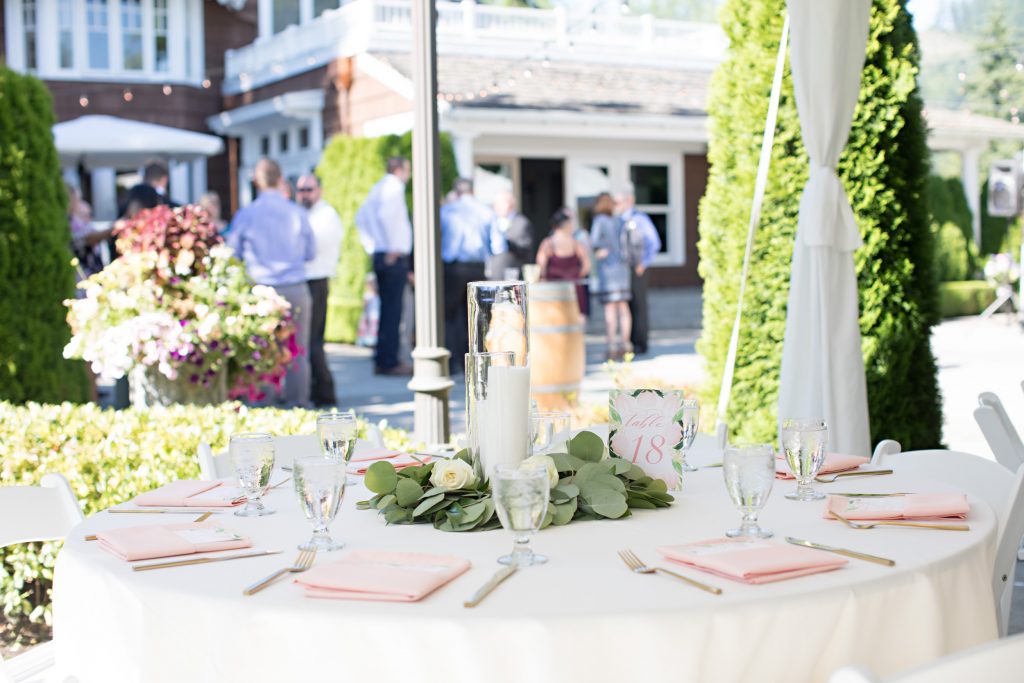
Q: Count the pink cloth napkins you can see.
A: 7